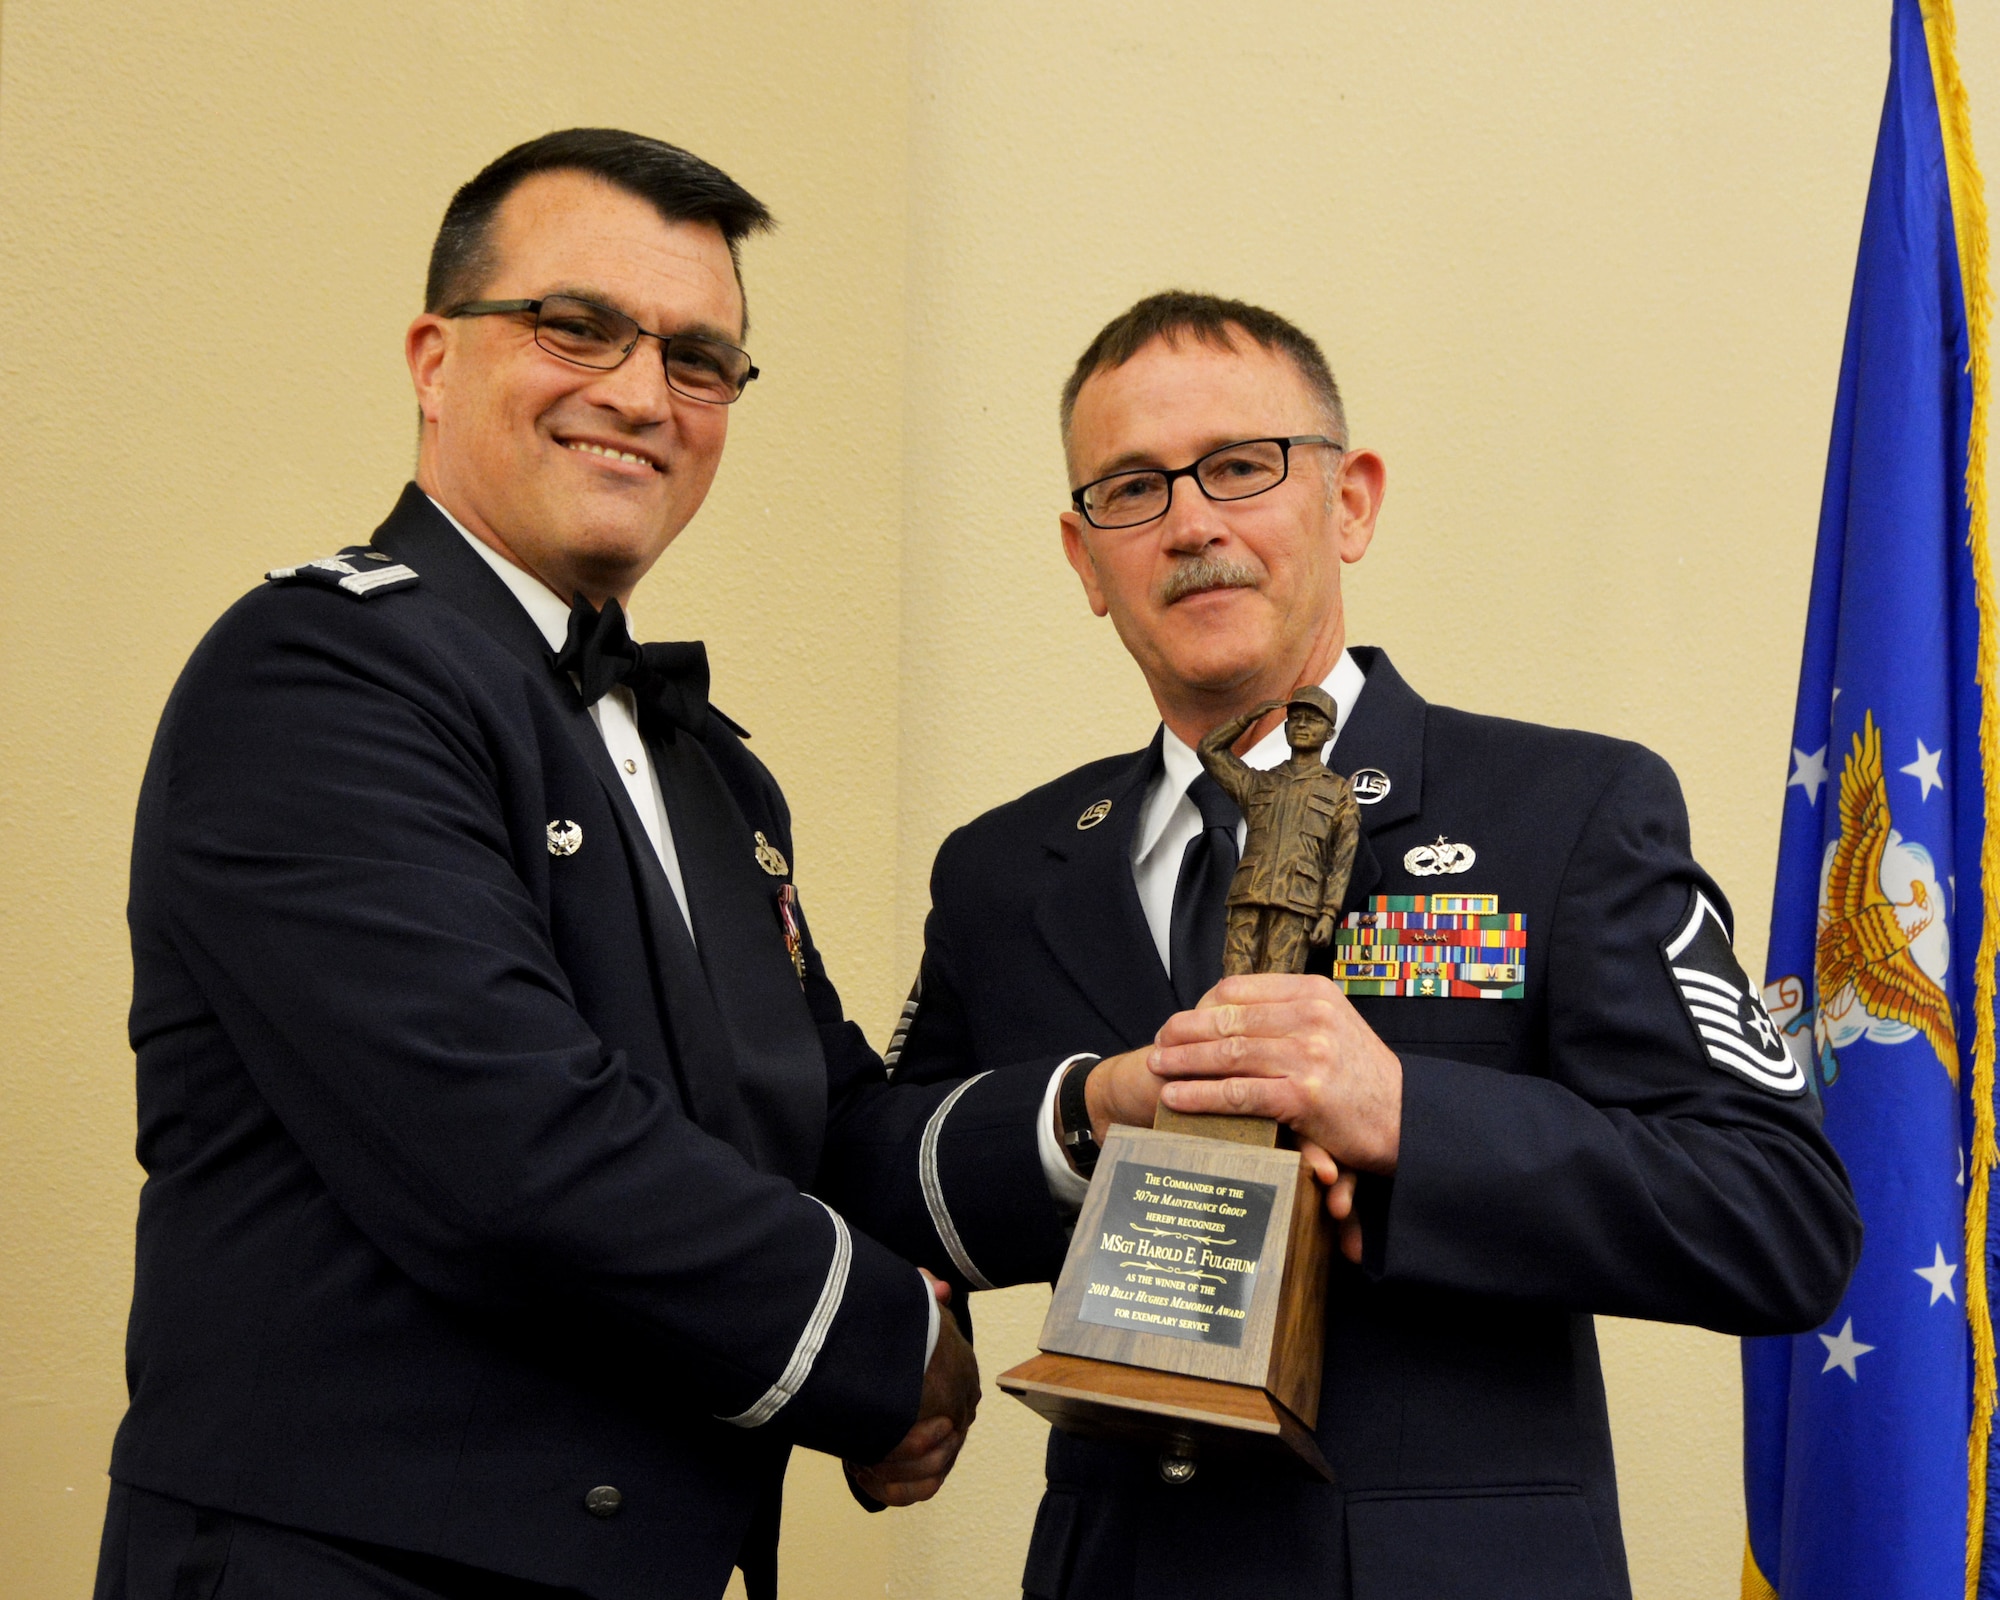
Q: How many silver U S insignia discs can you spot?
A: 2